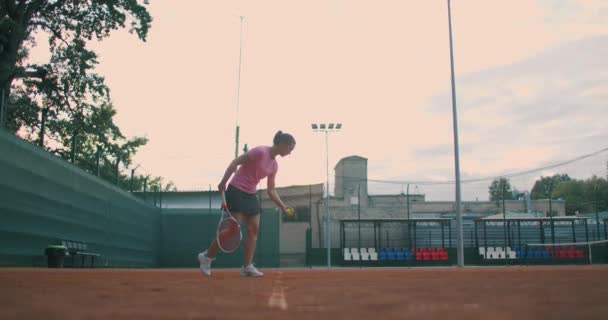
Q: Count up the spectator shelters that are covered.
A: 2